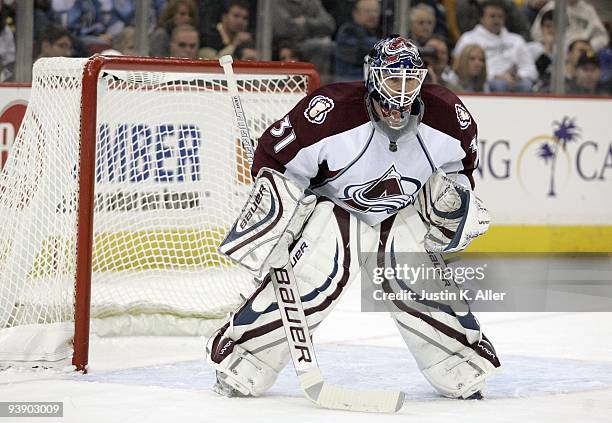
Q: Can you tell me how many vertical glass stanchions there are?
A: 5